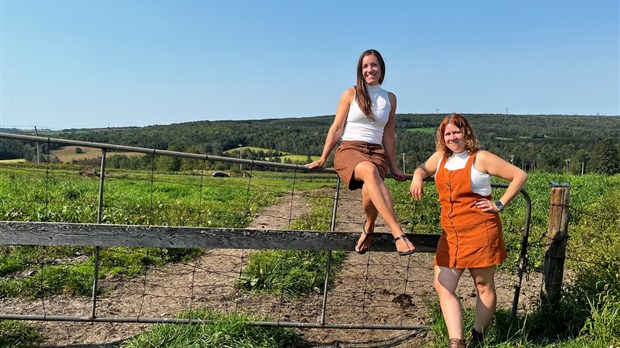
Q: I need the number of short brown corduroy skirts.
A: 1